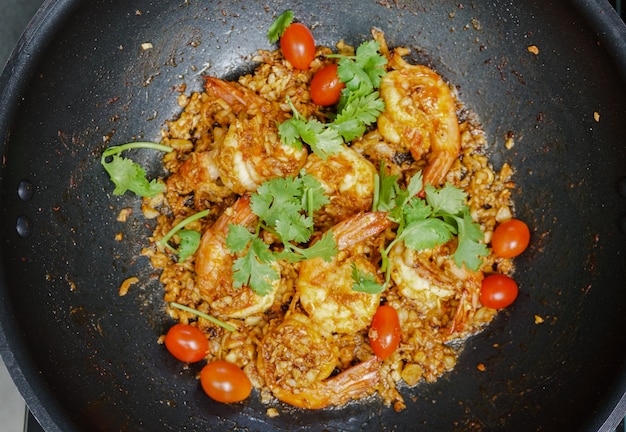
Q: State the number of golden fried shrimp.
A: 7